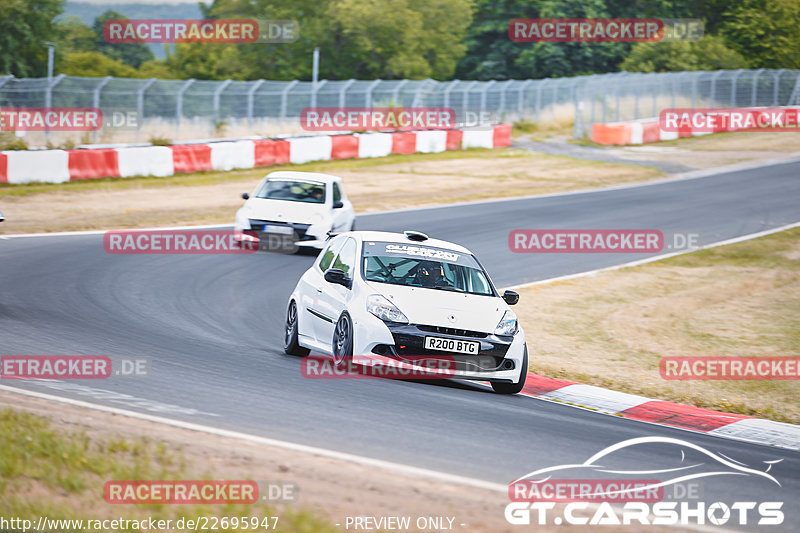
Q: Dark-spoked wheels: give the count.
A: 2